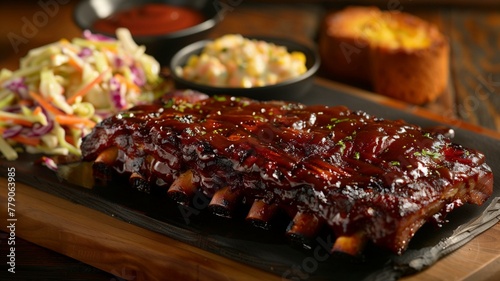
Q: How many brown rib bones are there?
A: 7